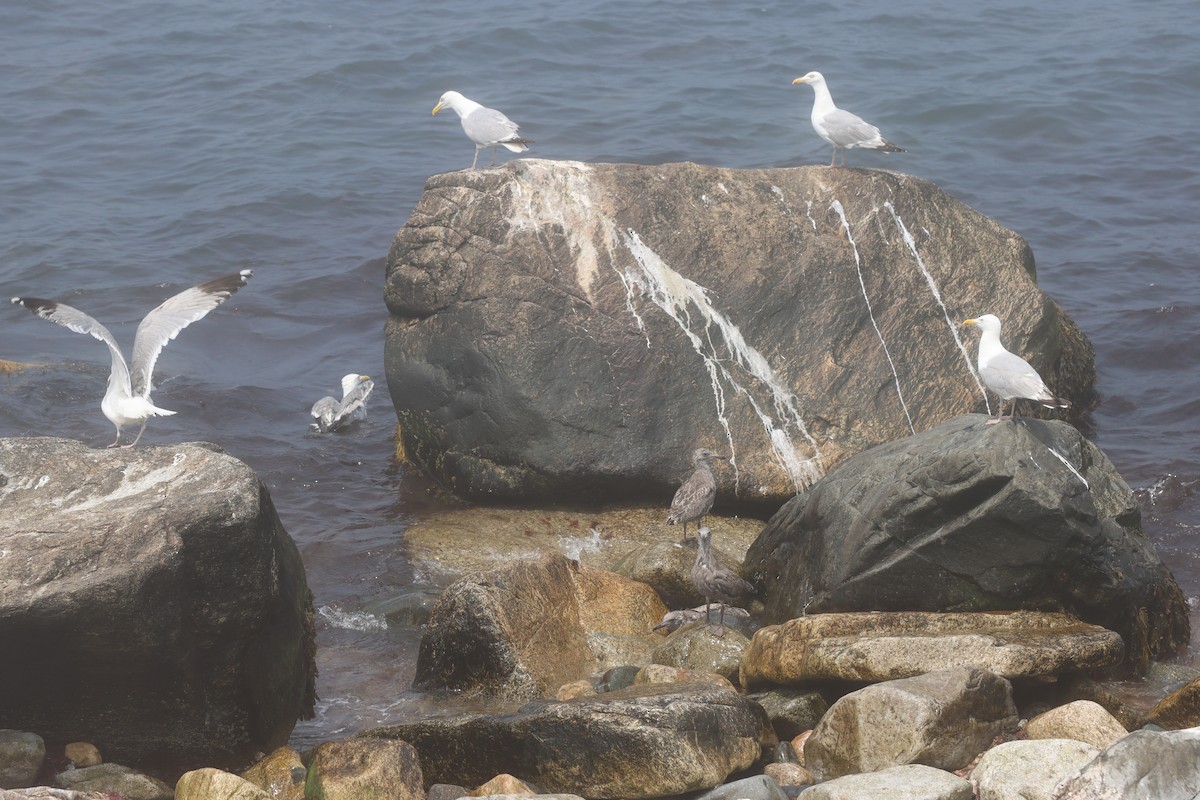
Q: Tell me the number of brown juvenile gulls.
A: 3